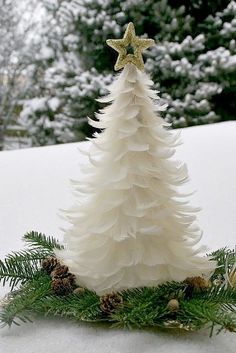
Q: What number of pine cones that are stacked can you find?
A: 3